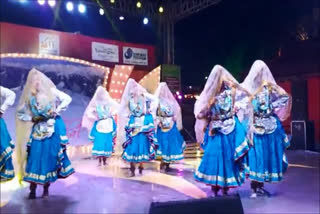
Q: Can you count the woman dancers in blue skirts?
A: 7